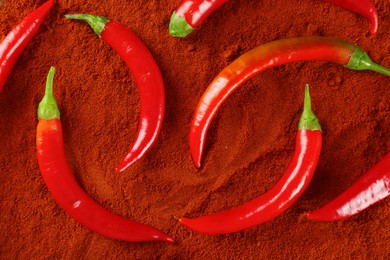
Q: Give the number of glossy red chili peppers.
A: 8